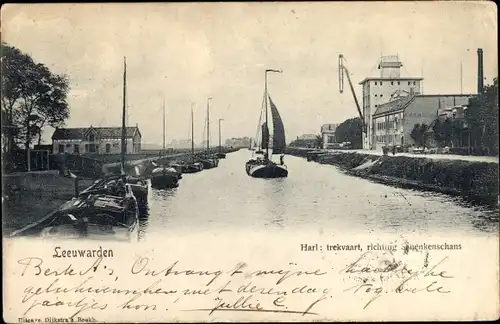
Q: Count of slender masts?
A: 6